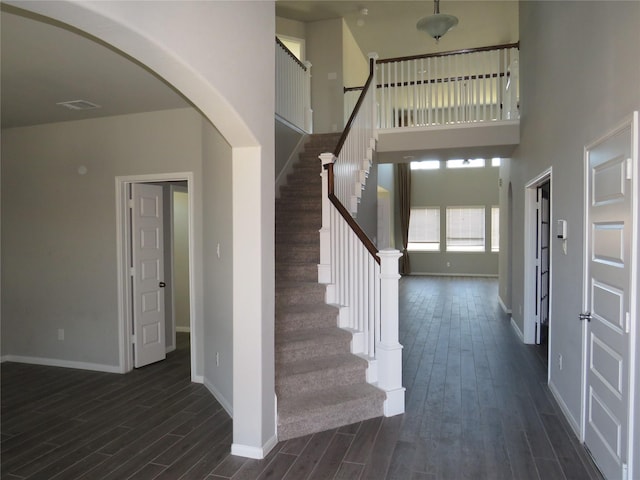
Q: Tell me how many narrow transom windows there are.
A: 3